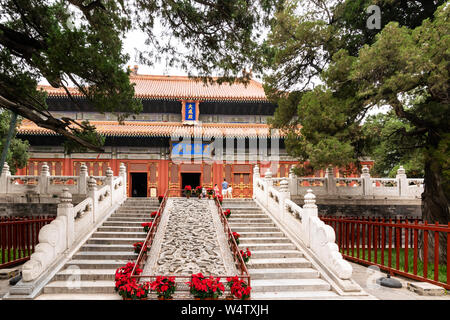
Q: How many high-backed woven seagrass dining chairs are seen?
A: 0